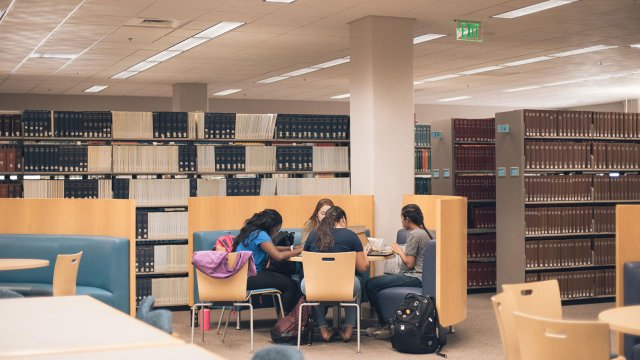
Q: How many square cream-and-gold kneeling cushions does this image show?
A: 0